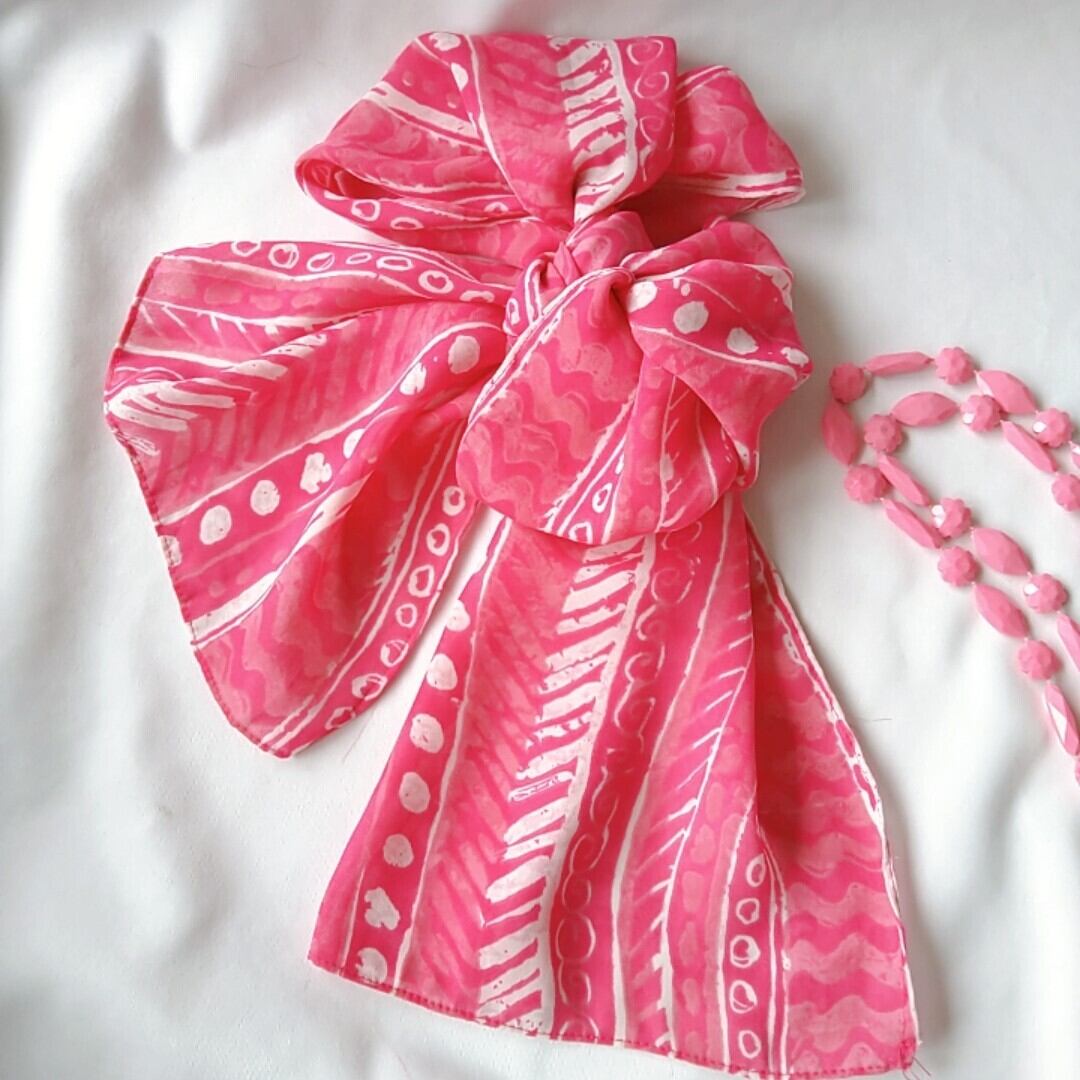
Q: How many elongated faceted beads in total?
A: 12